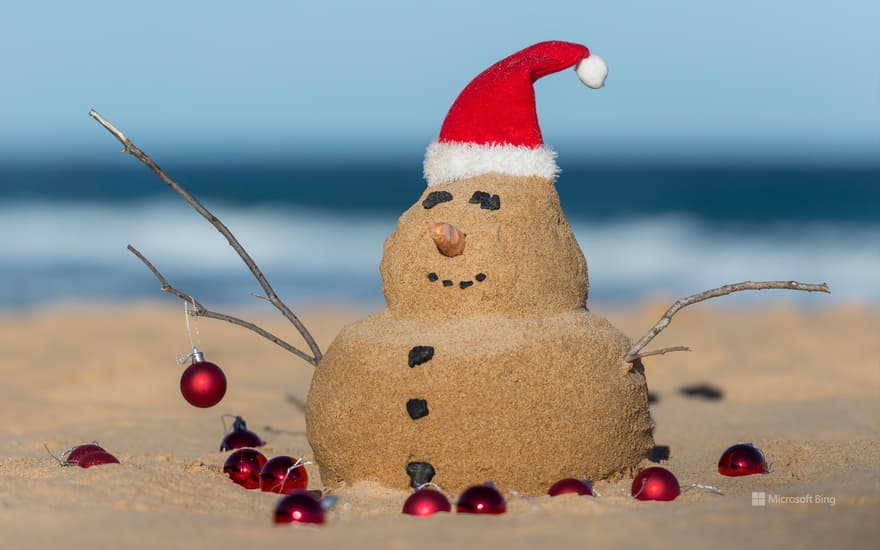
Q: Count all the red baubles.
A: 12